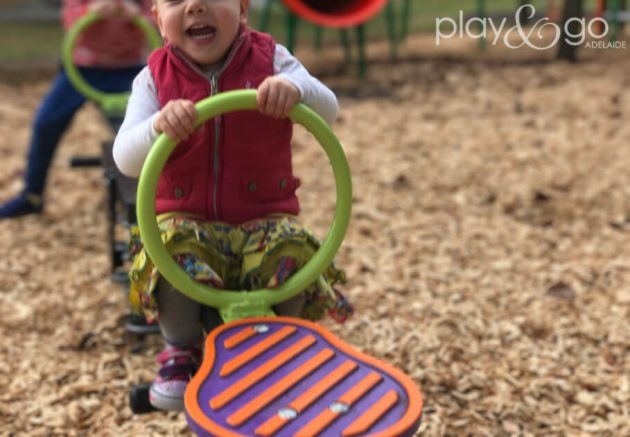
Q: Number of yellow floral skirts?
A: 1